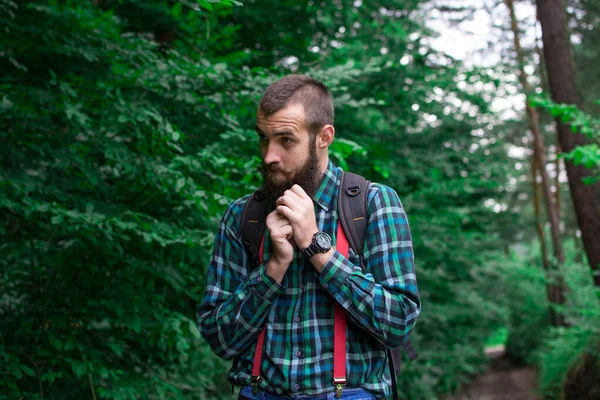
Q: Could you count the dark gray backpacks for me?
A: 1